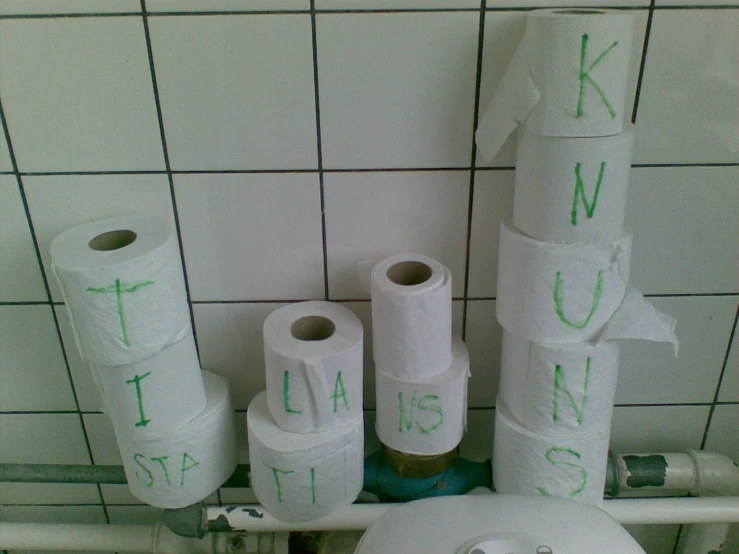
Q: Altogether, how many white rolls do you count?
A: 12